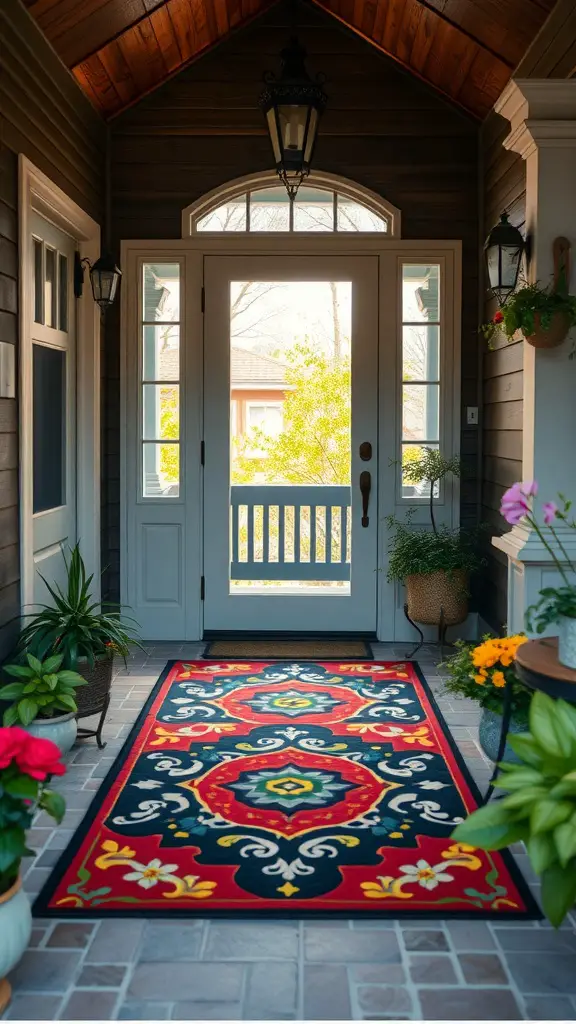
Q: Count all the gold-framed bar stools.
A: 0